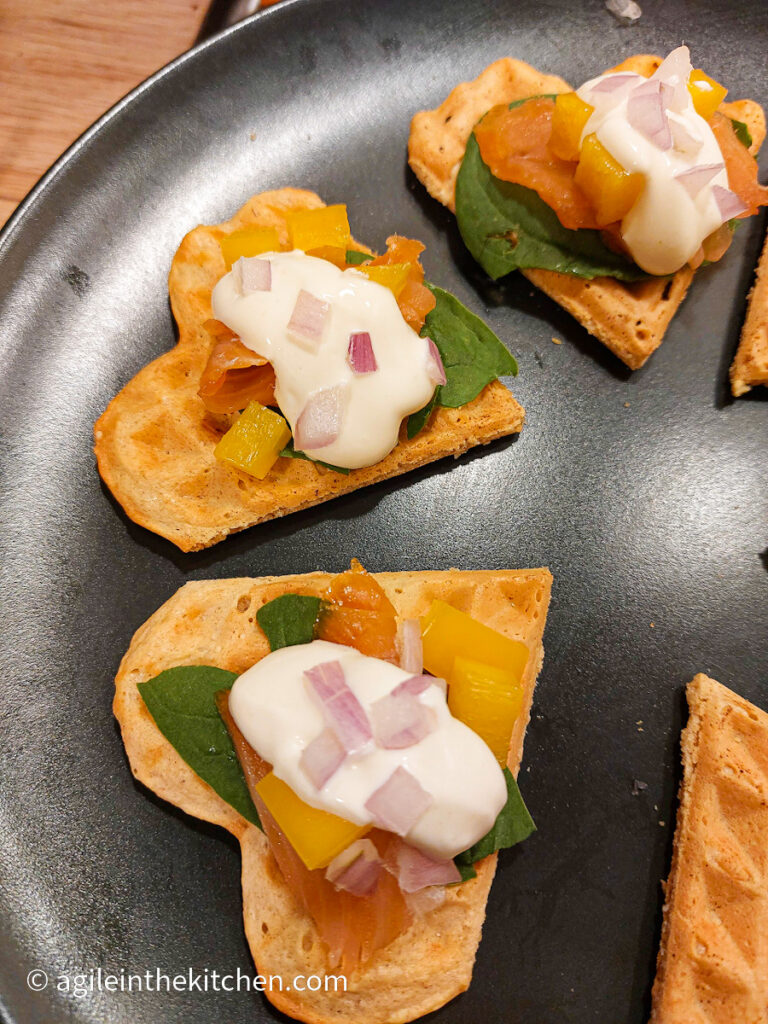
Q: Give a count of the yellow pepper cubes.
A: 10